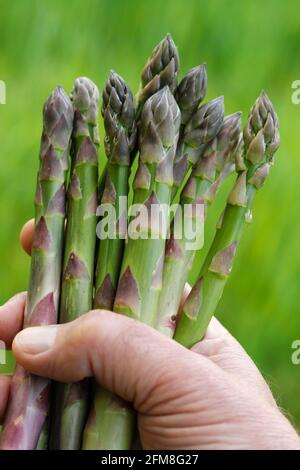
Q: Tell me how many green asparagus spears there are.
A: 9